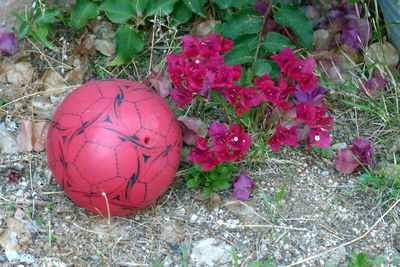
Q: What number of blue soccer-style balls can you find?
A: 0